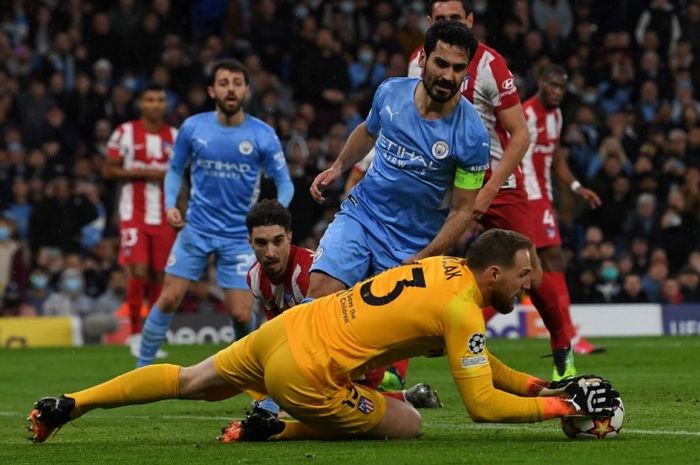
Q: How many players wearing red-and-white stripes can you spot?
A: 4